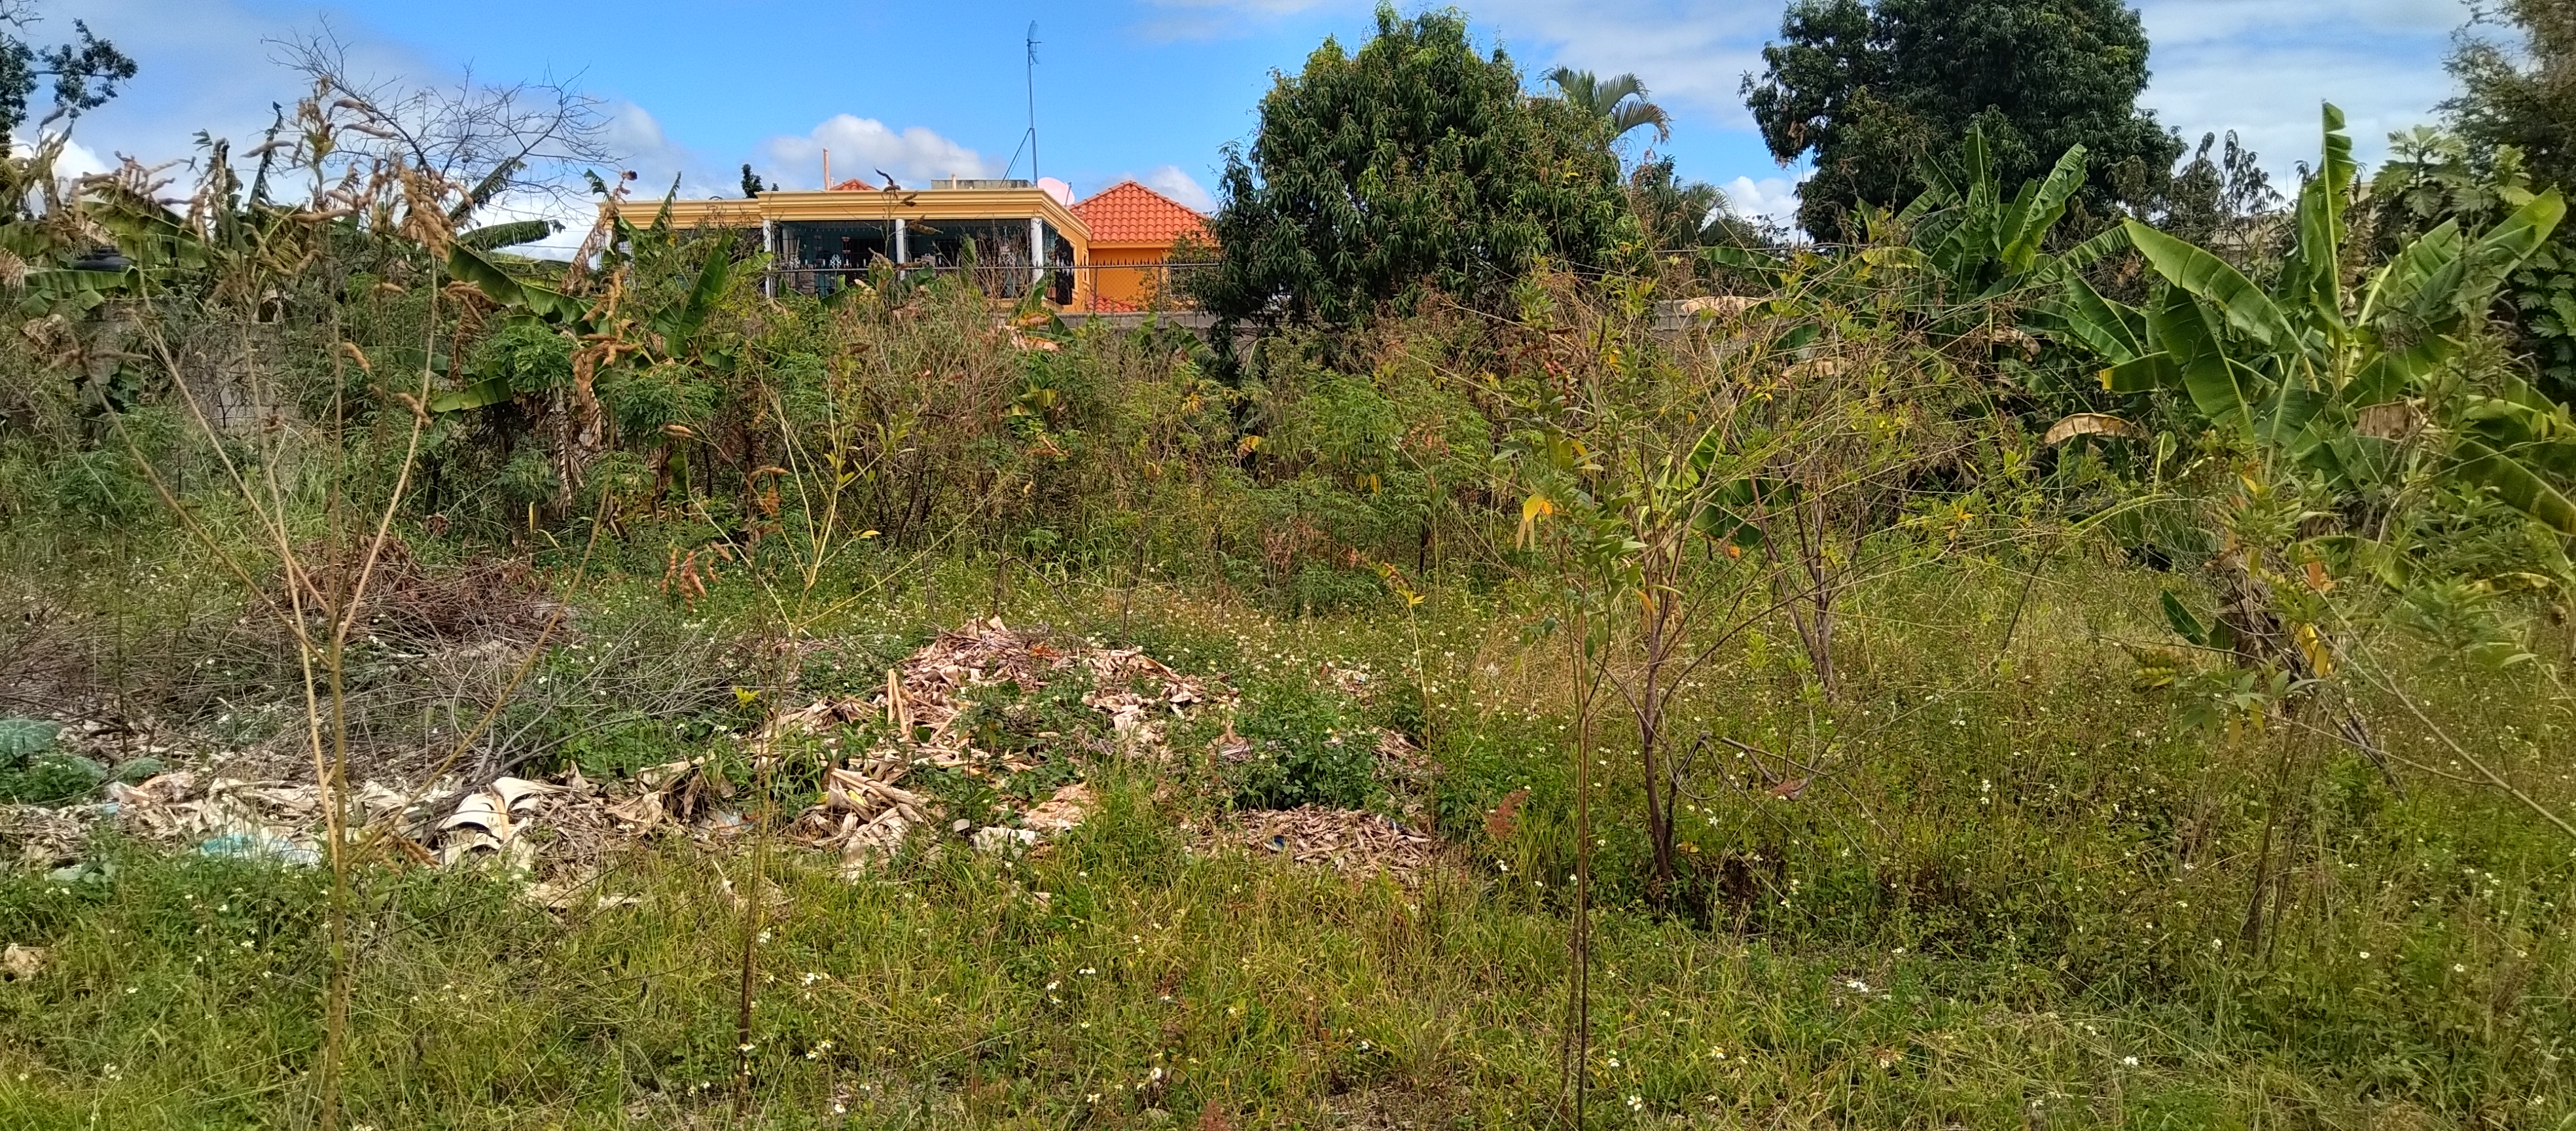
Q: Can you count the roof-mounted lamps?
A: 0